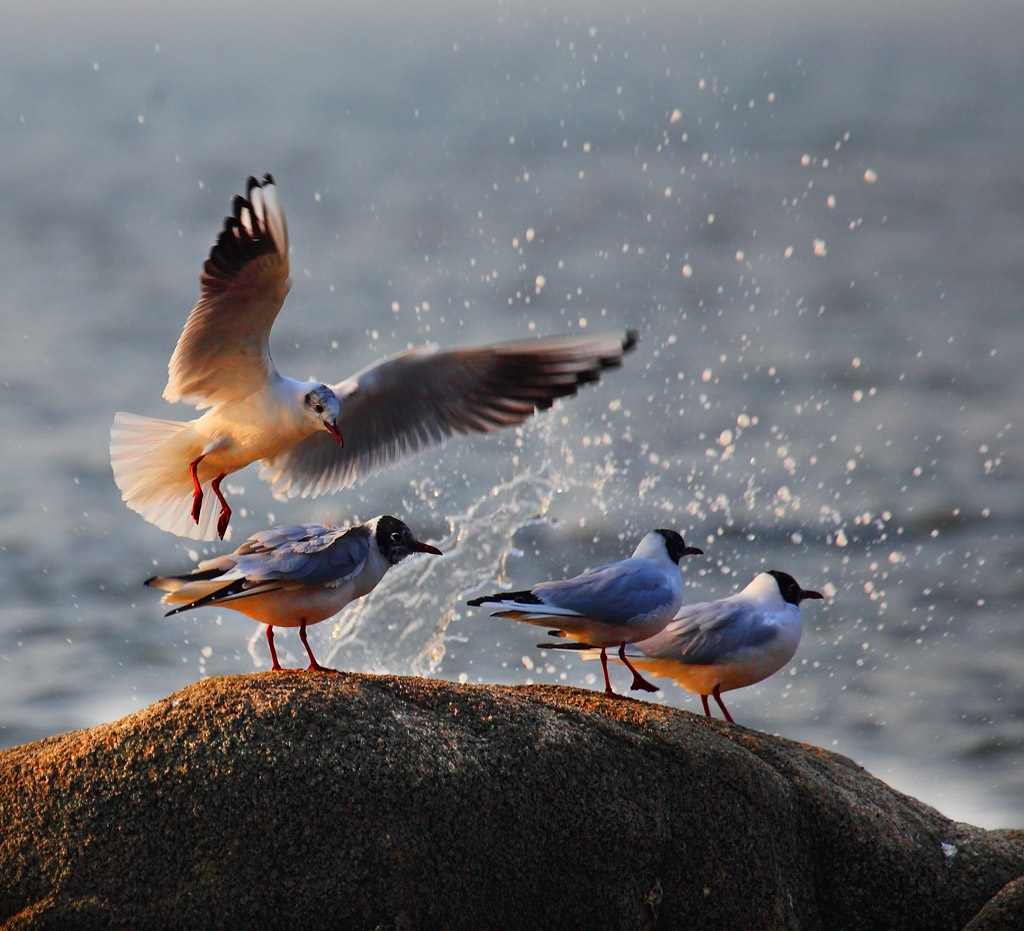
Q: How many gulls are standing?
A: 3